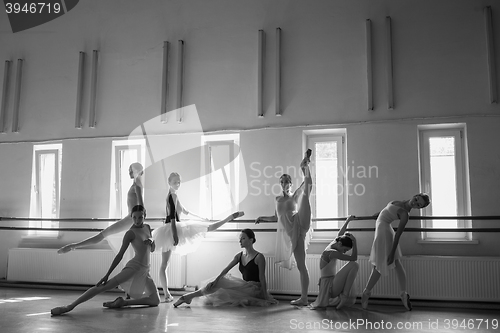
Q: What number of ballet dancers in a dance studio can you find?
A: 7